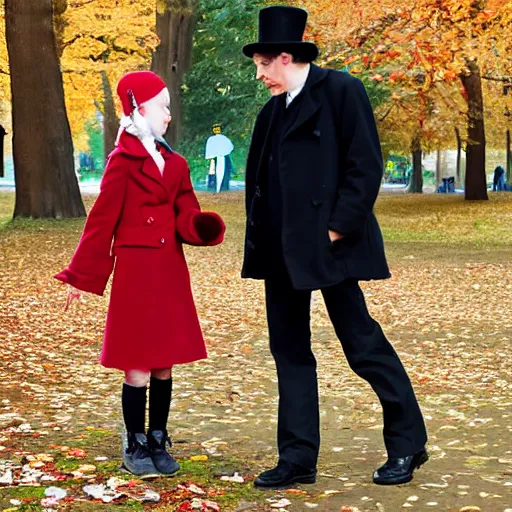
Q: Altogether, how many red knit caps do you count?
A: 1